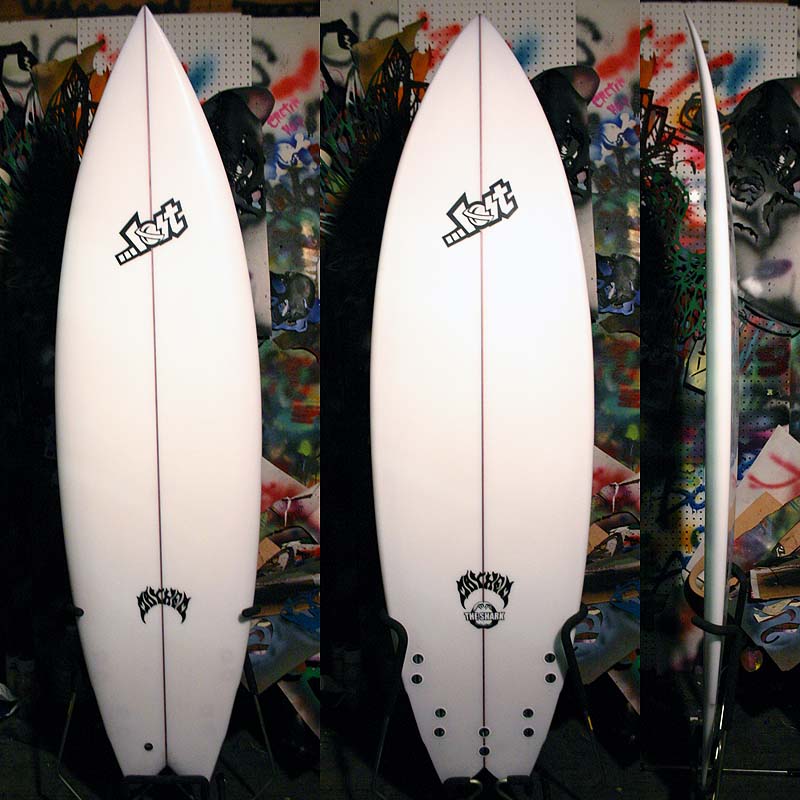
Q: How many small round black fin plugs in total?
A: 10